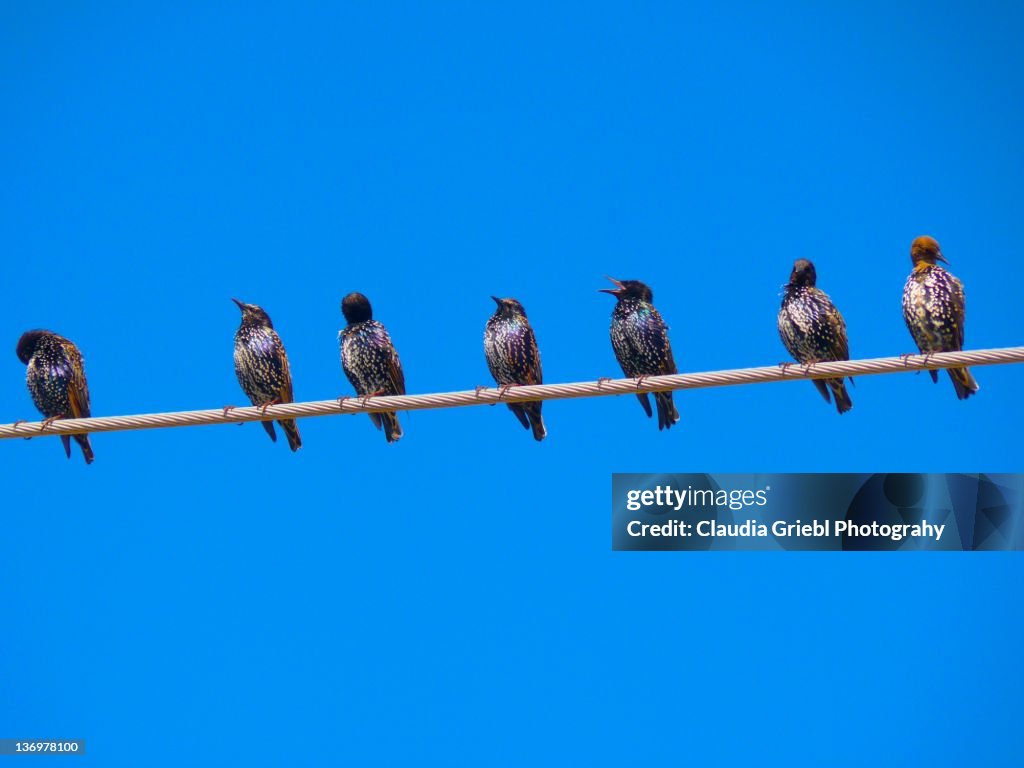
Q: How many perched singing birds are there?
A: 1